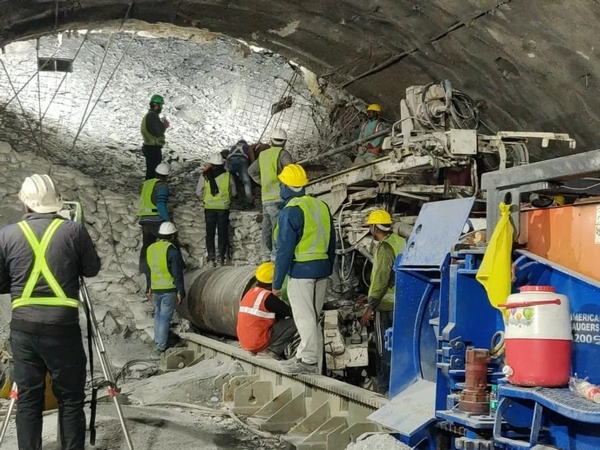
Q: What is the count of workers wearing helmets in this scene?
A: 10